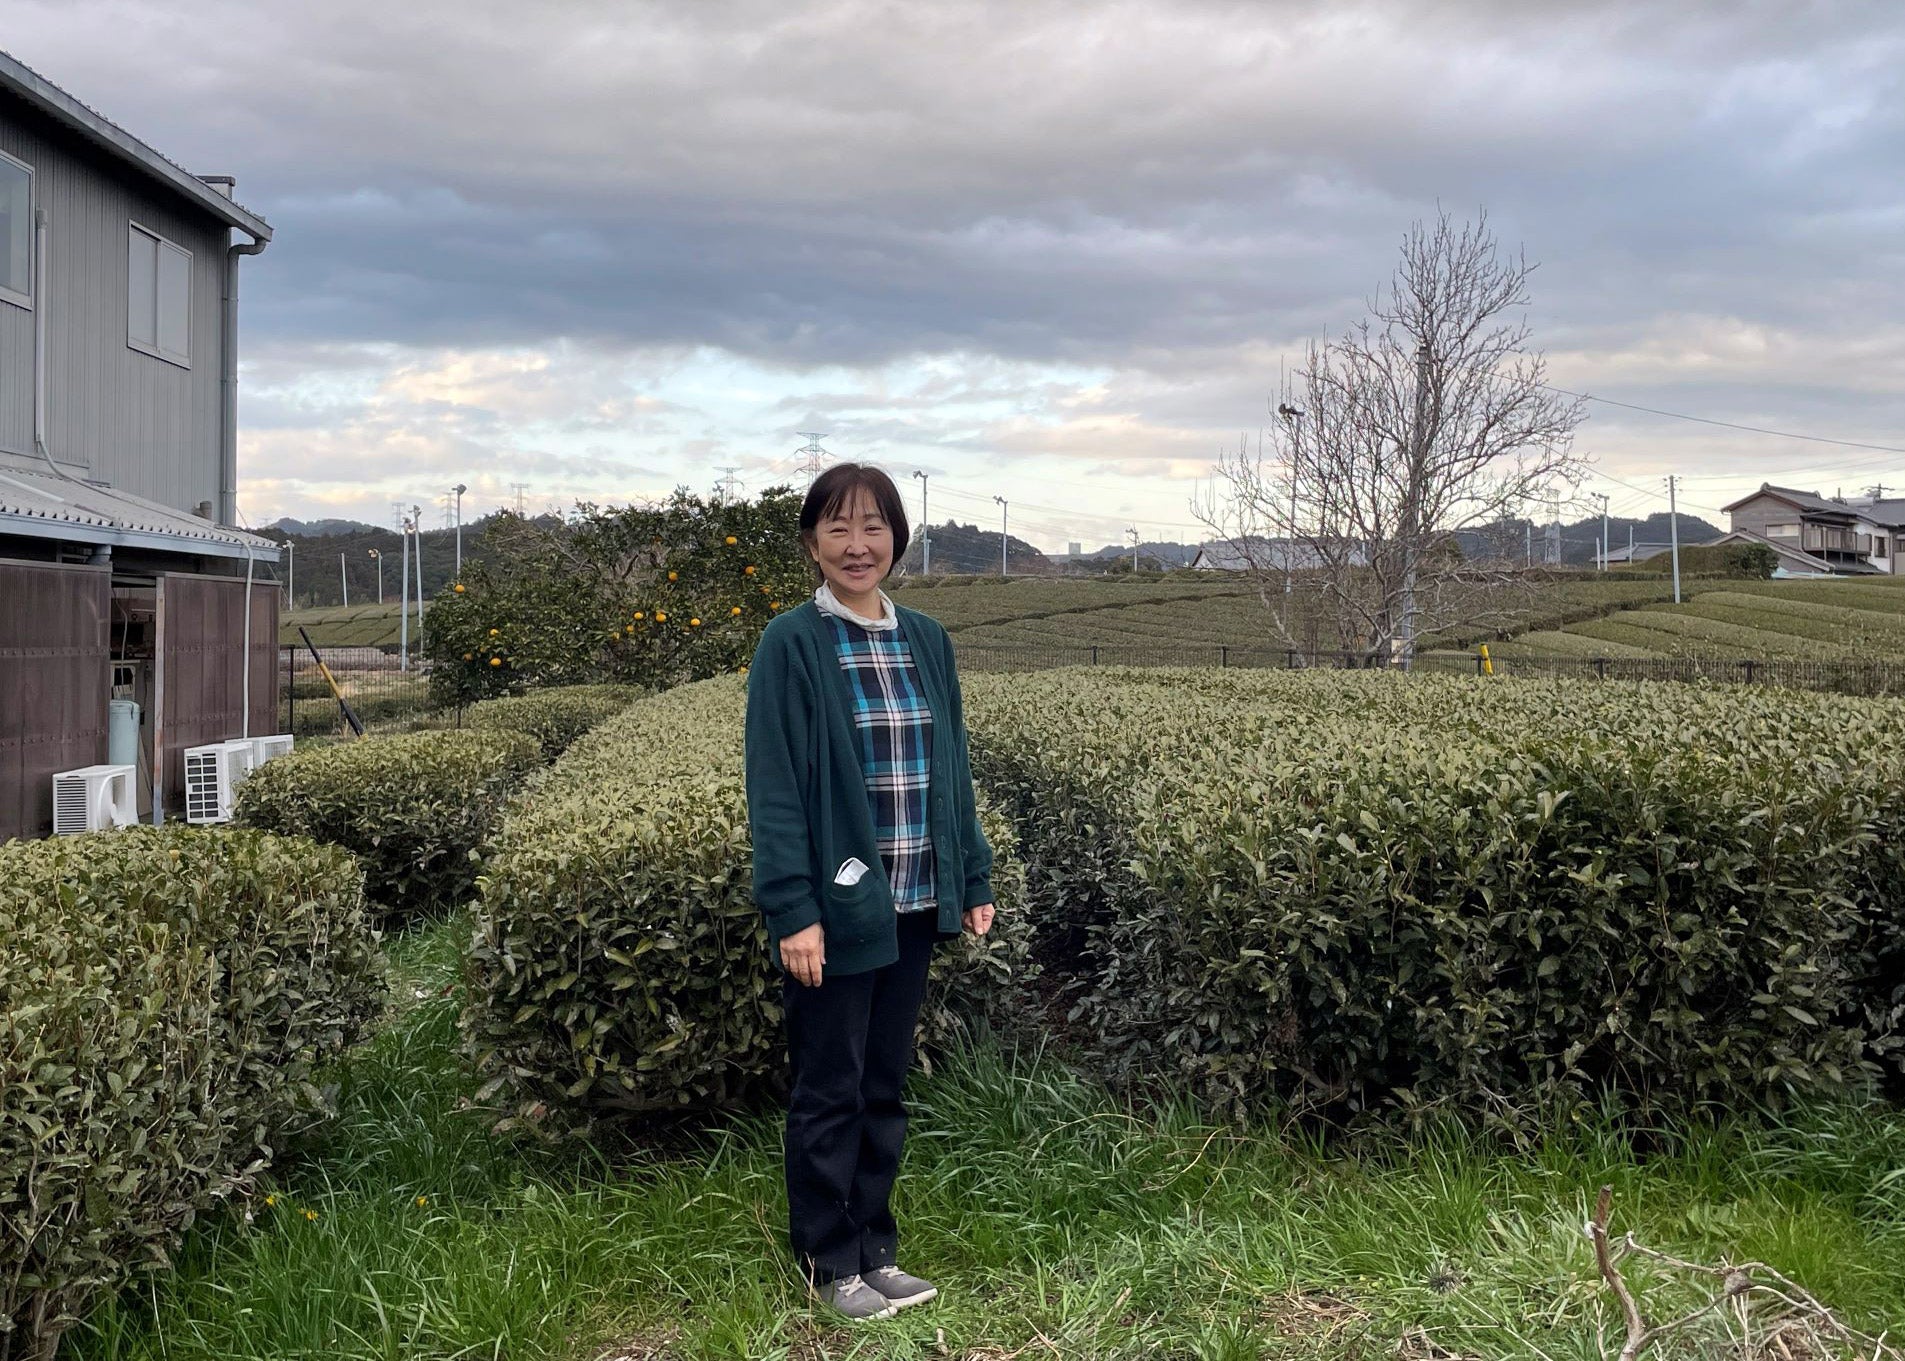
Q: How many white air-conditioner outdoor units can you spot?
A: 3